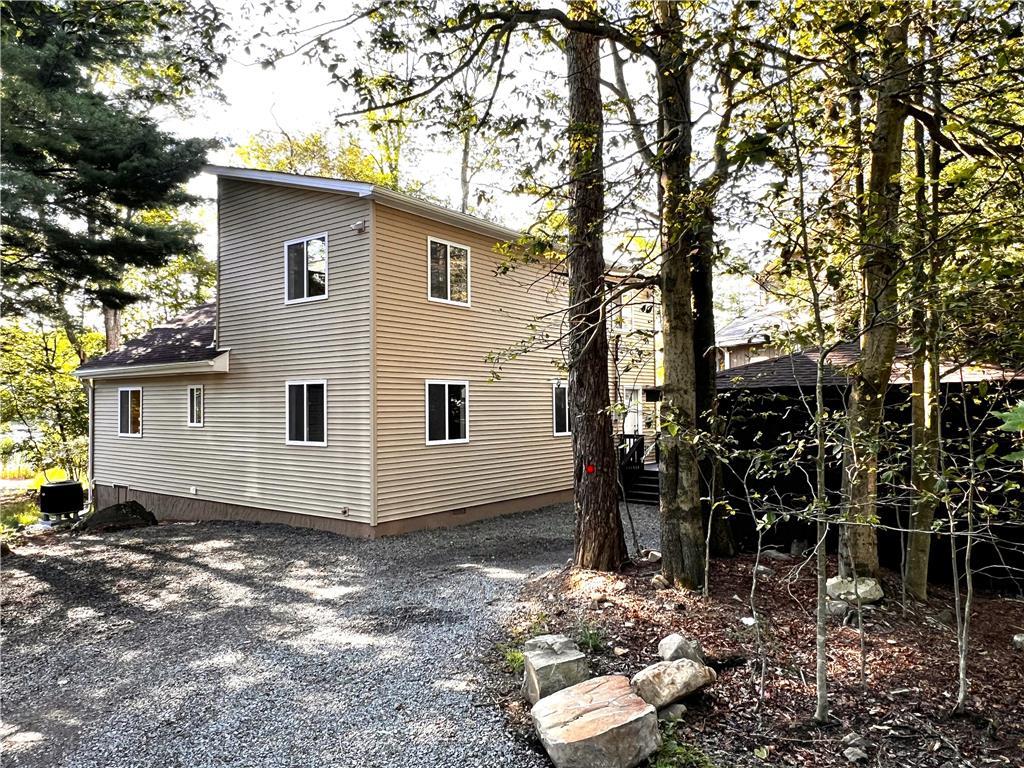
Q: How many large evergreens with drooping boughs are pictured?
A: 1